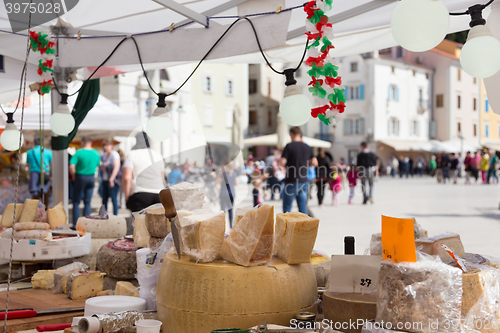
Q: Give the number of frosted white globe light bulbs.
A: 6